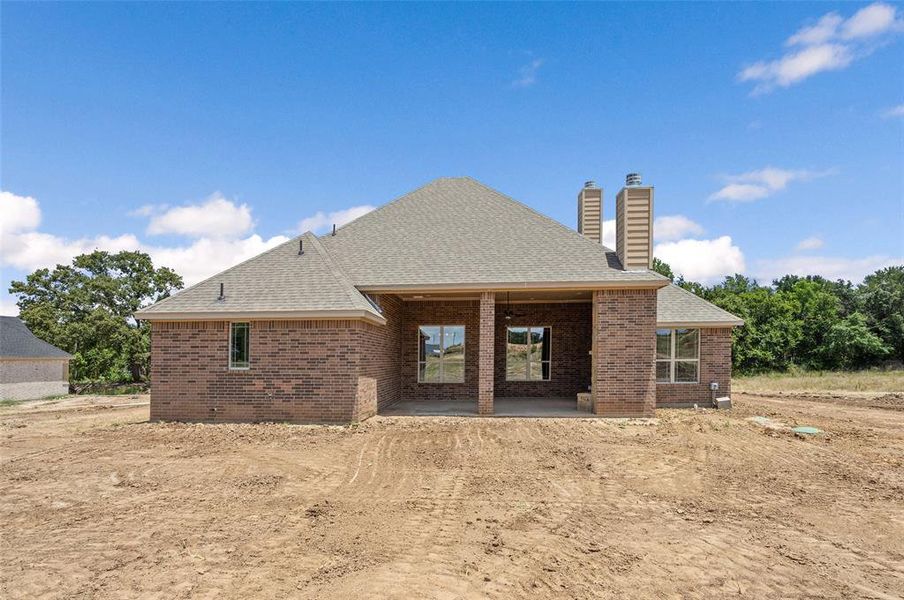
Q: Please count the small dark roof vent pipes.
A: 3